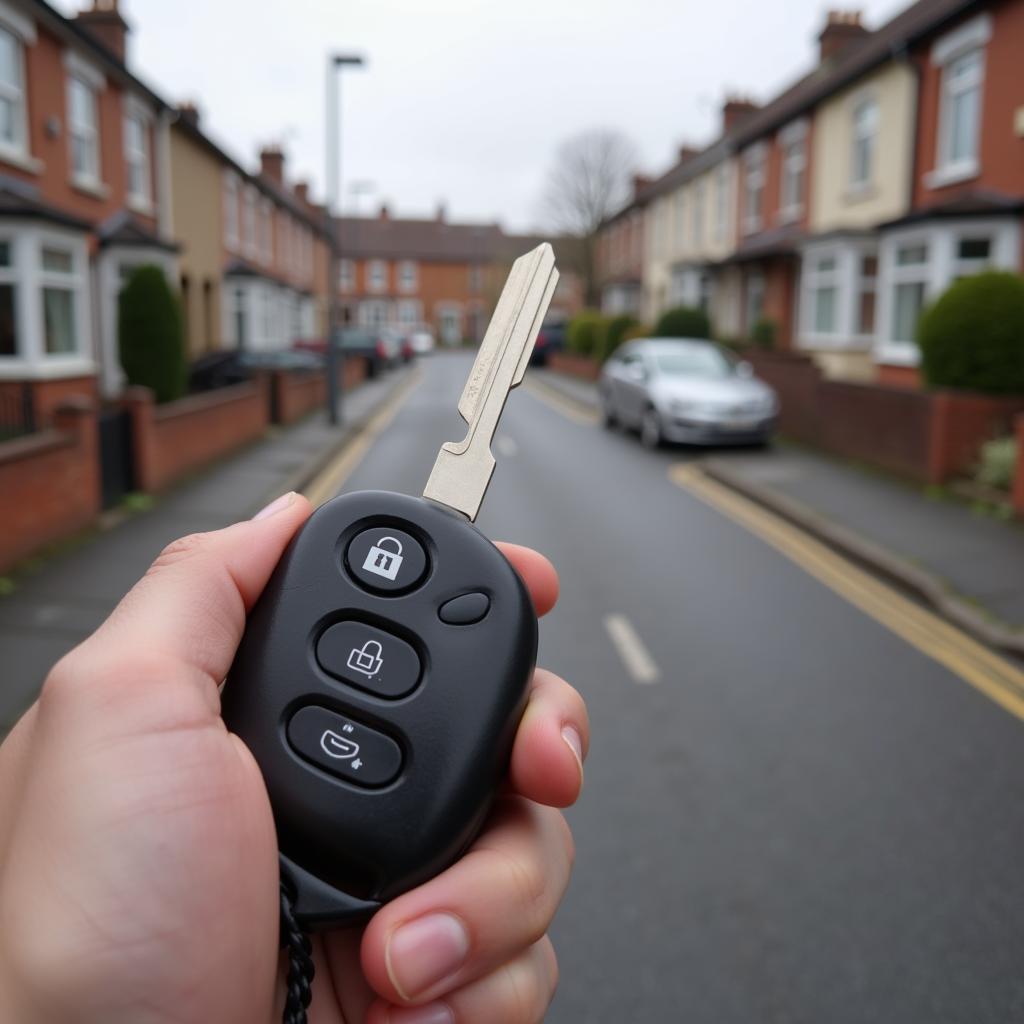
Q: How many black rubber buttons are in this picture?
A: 4